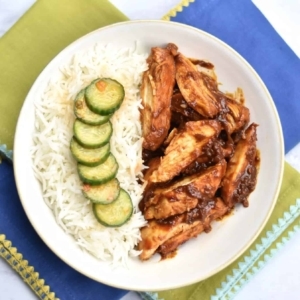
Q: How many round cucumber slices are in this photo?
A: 7